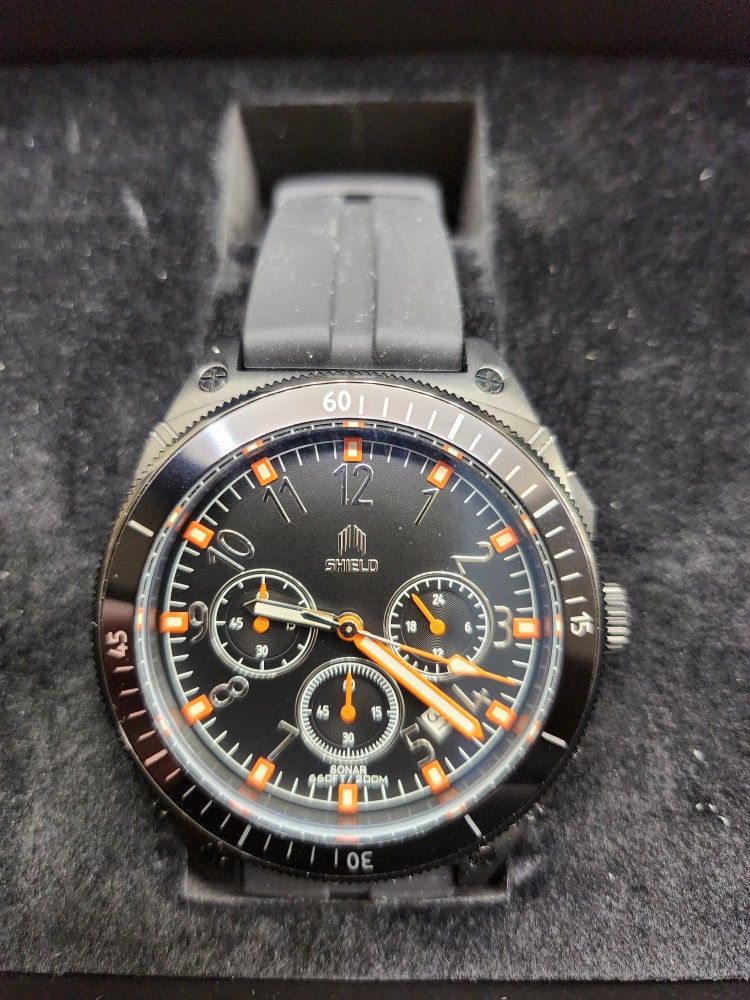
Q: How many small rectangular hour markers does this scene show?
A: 12